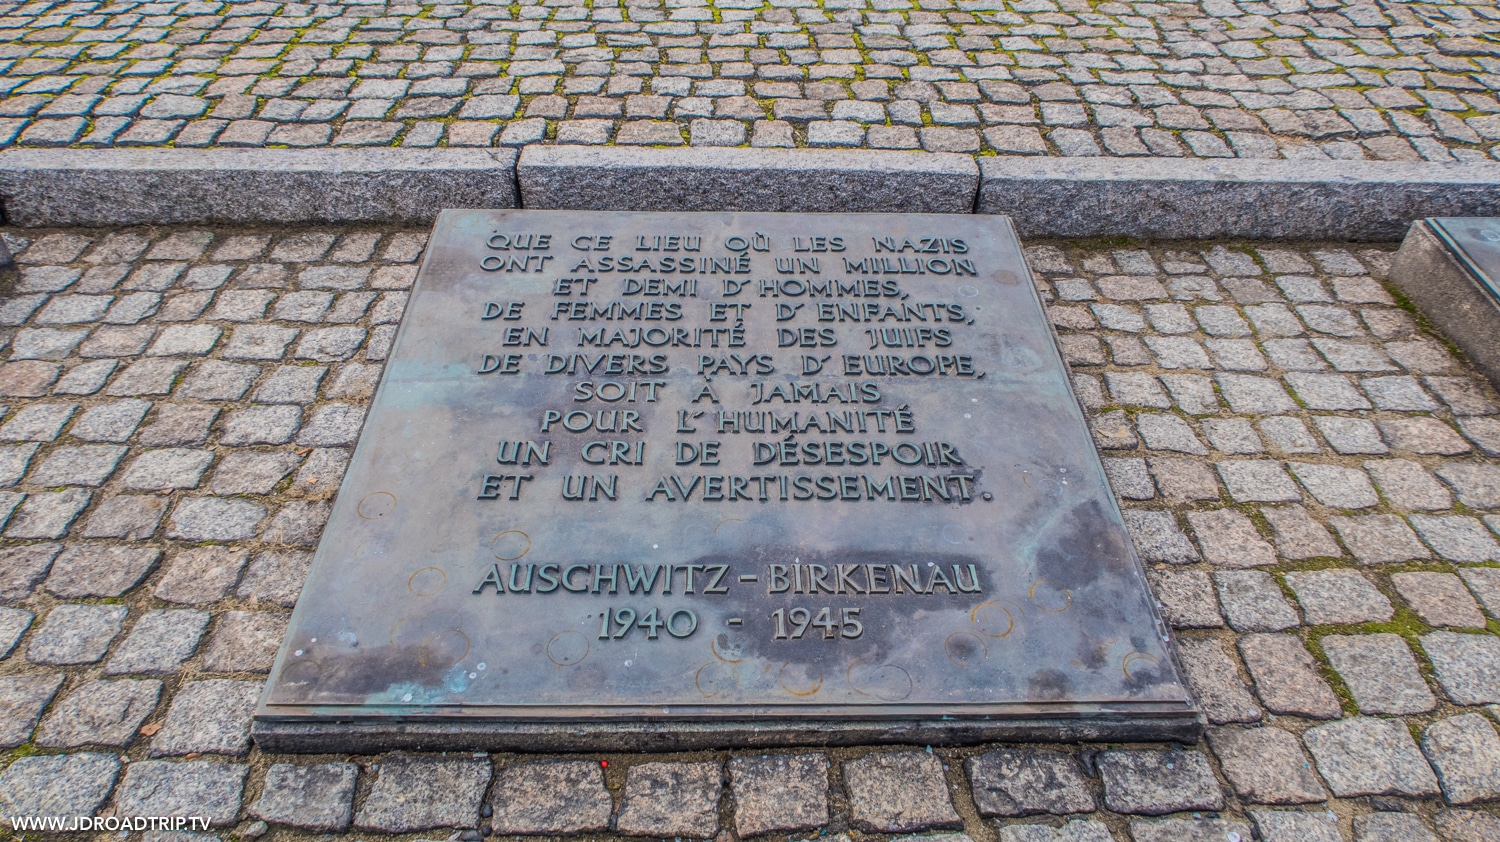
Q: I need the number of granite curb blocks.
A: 3